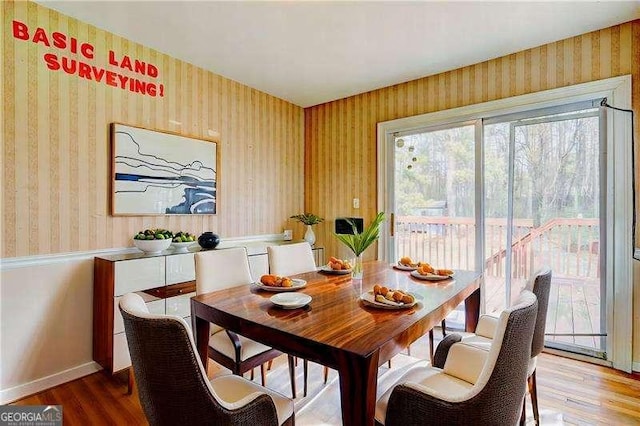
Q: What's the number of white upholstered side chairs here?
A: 2